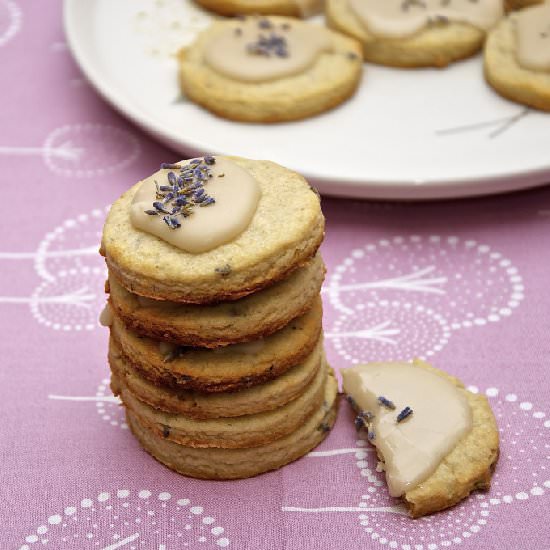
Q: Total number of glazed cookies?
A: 5